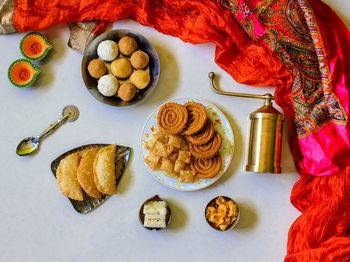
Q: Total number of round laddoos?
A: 8